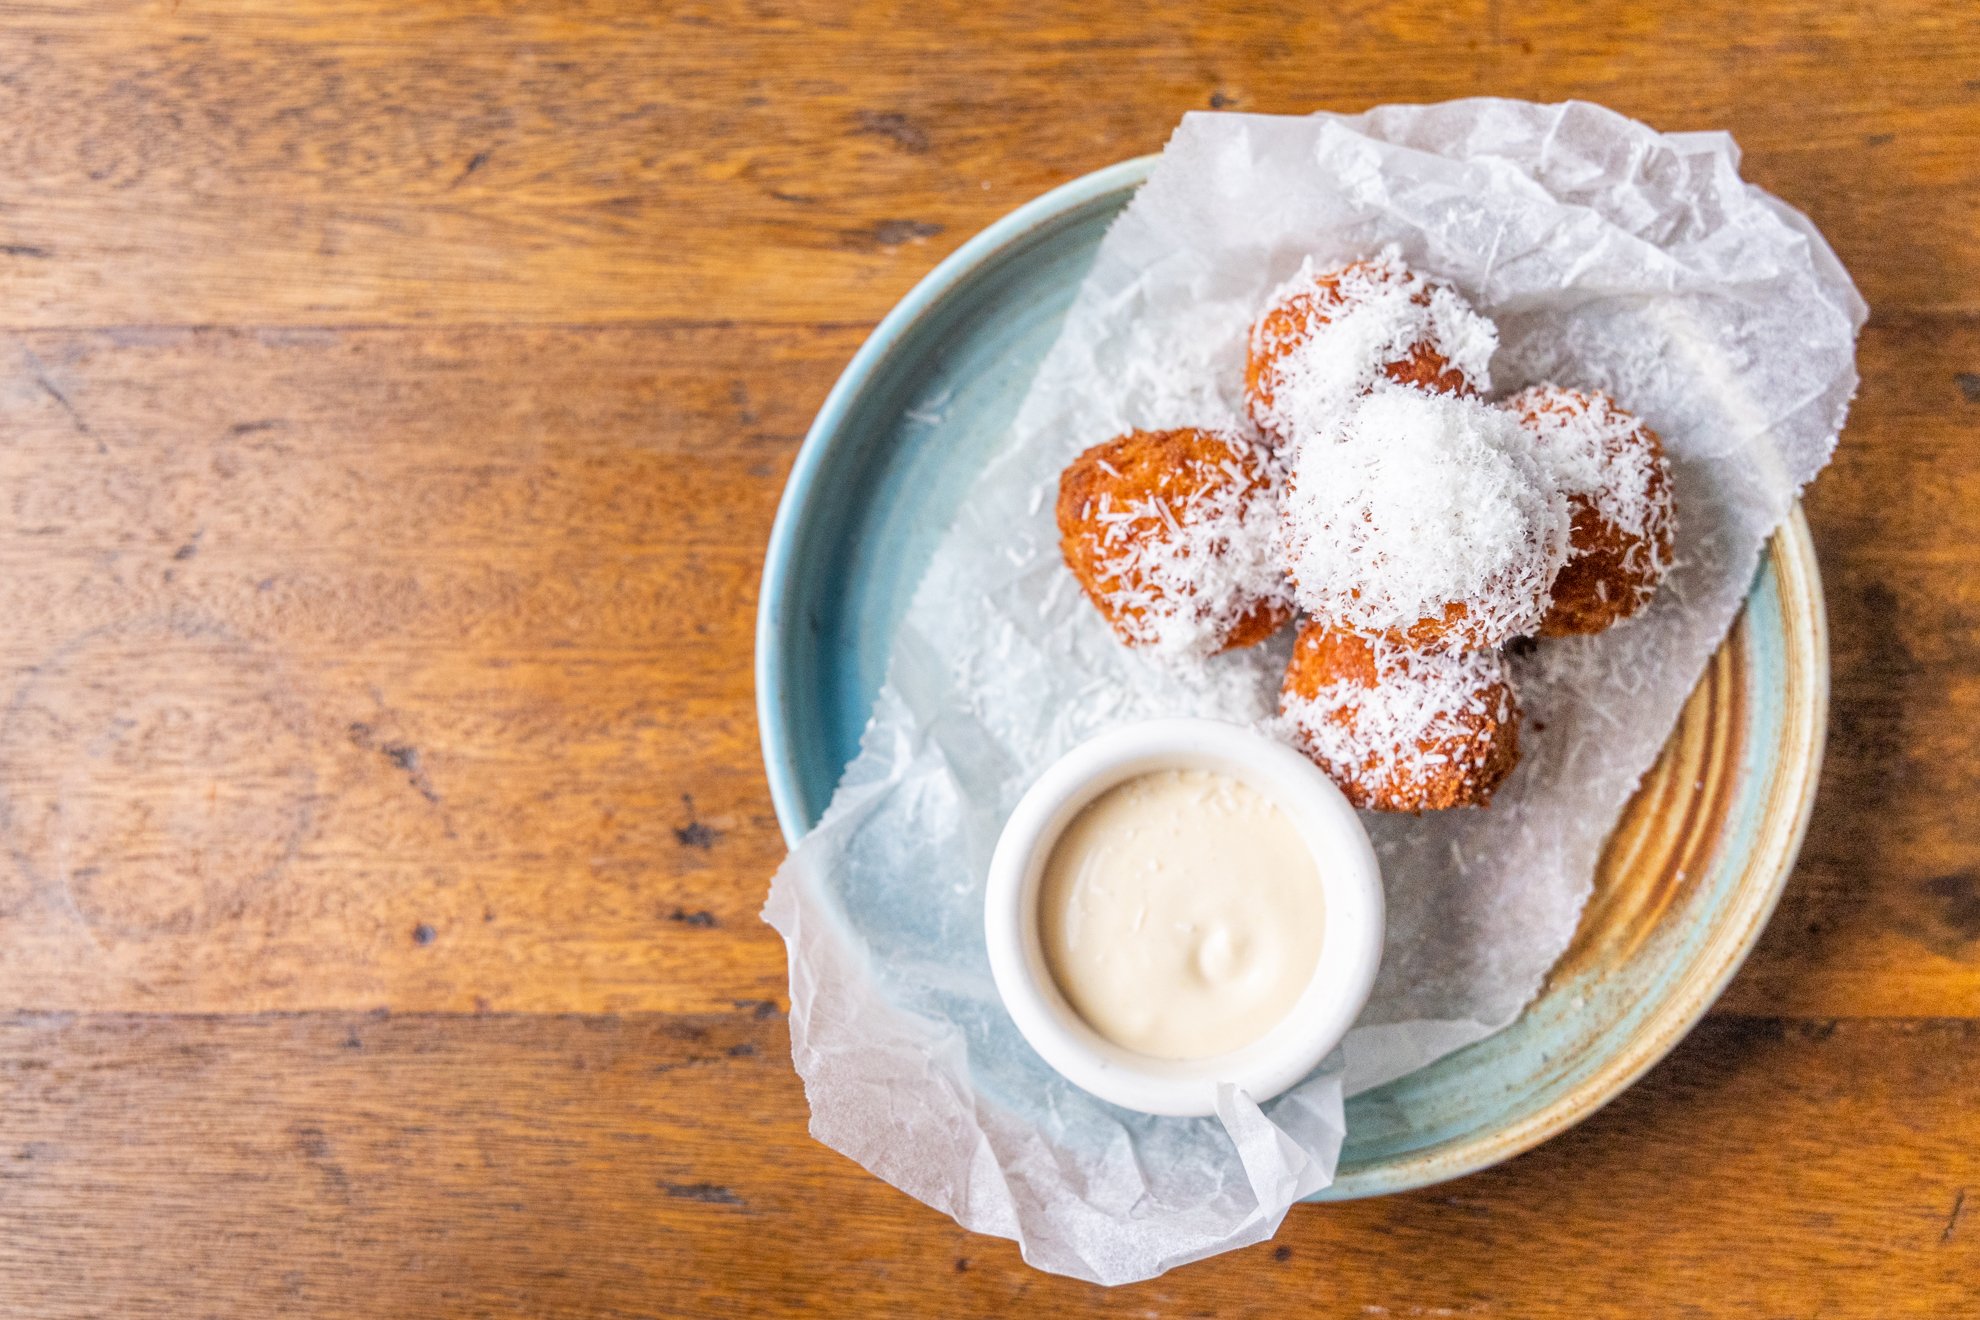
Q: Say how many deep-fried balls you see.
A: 5